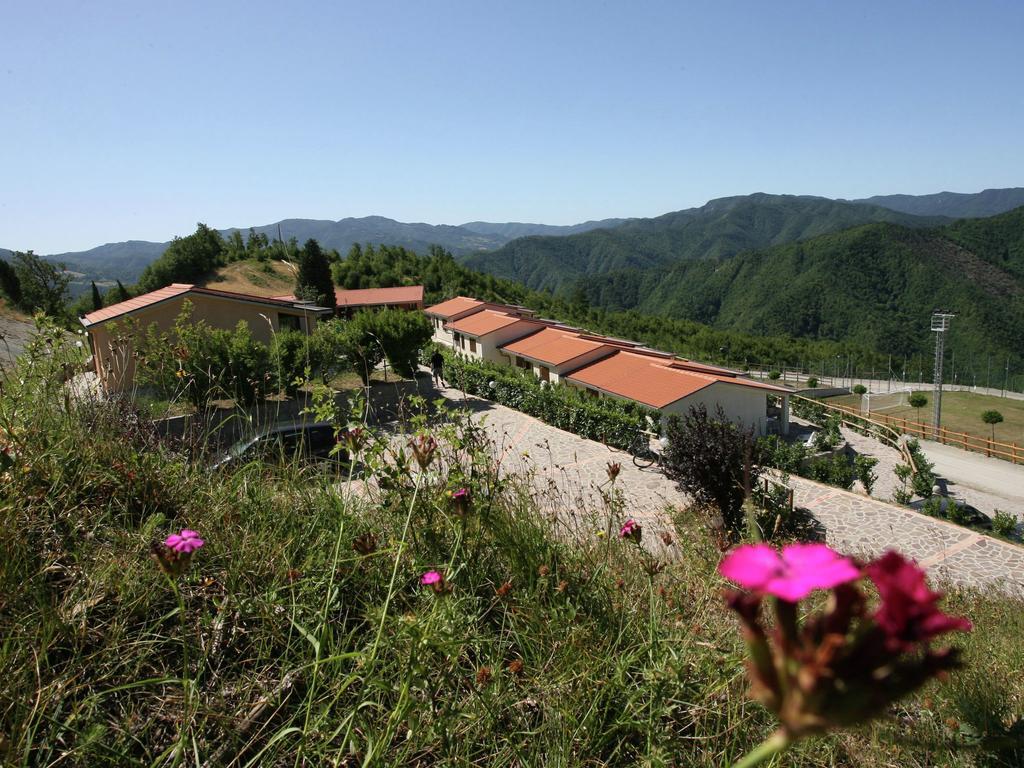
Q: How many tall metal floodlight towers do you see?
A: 1